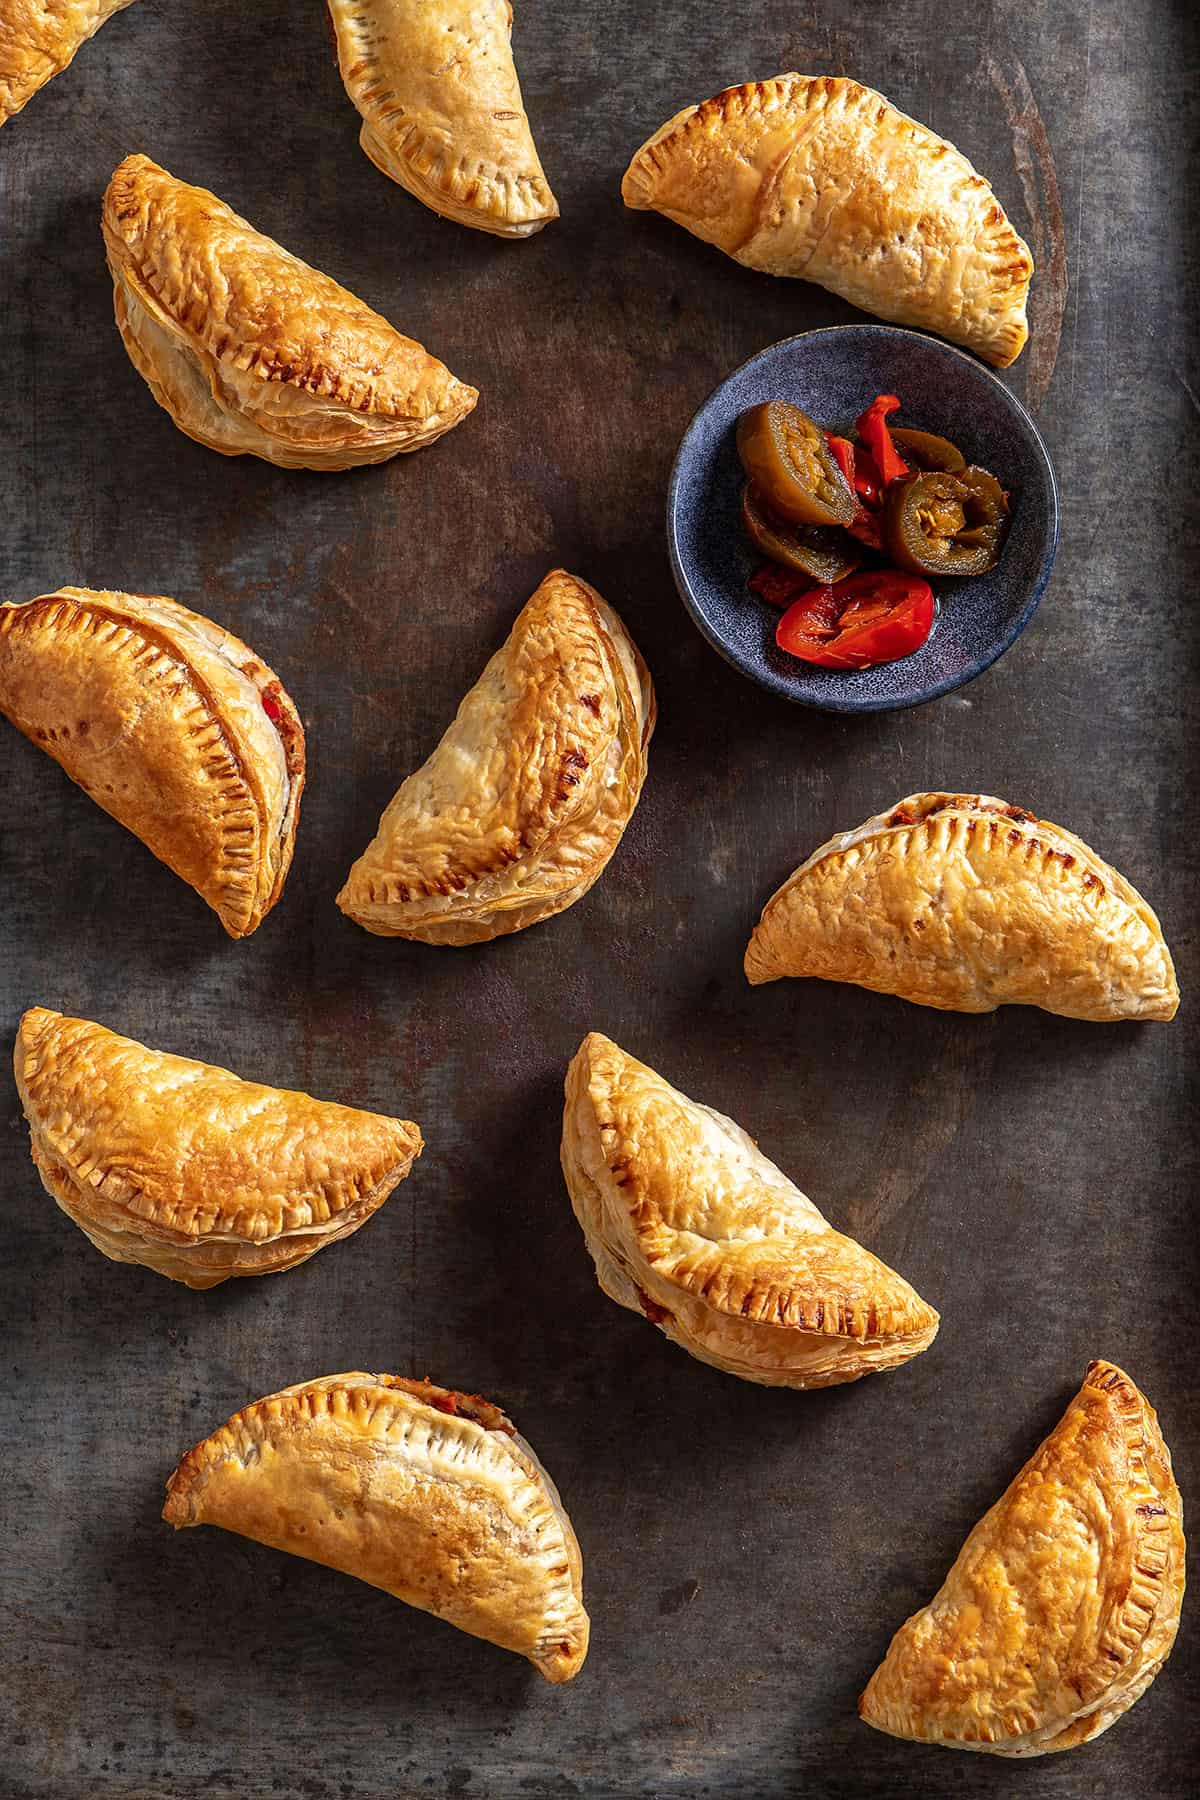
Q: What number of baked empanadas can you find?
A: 11